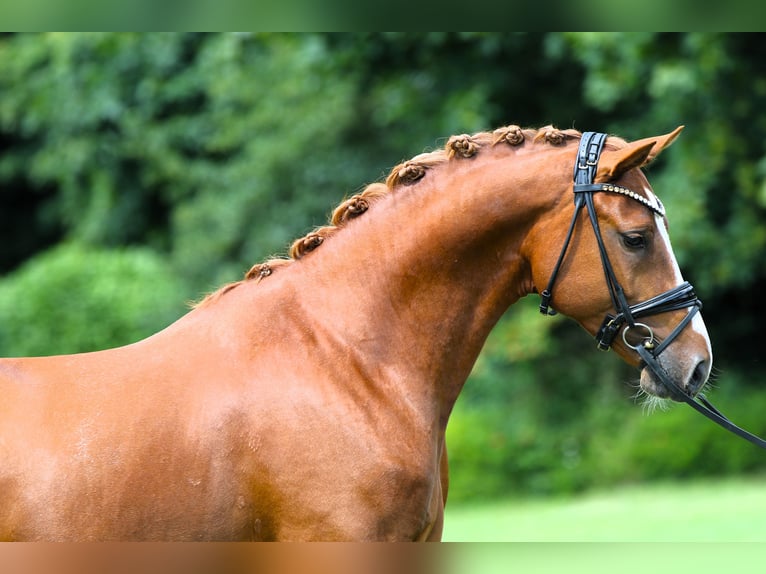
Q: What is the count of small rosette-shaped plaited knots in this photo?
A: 7